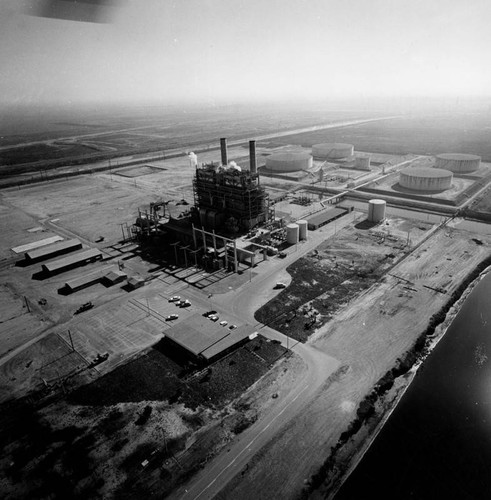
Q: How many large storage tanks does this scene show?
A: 4